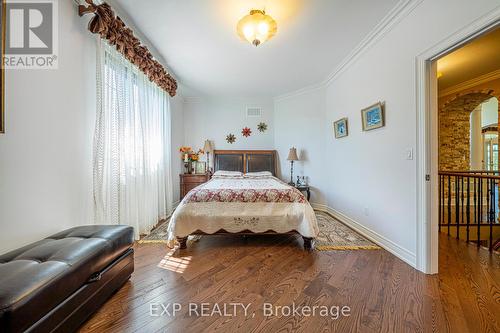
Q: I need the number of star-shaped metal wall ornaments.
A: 3